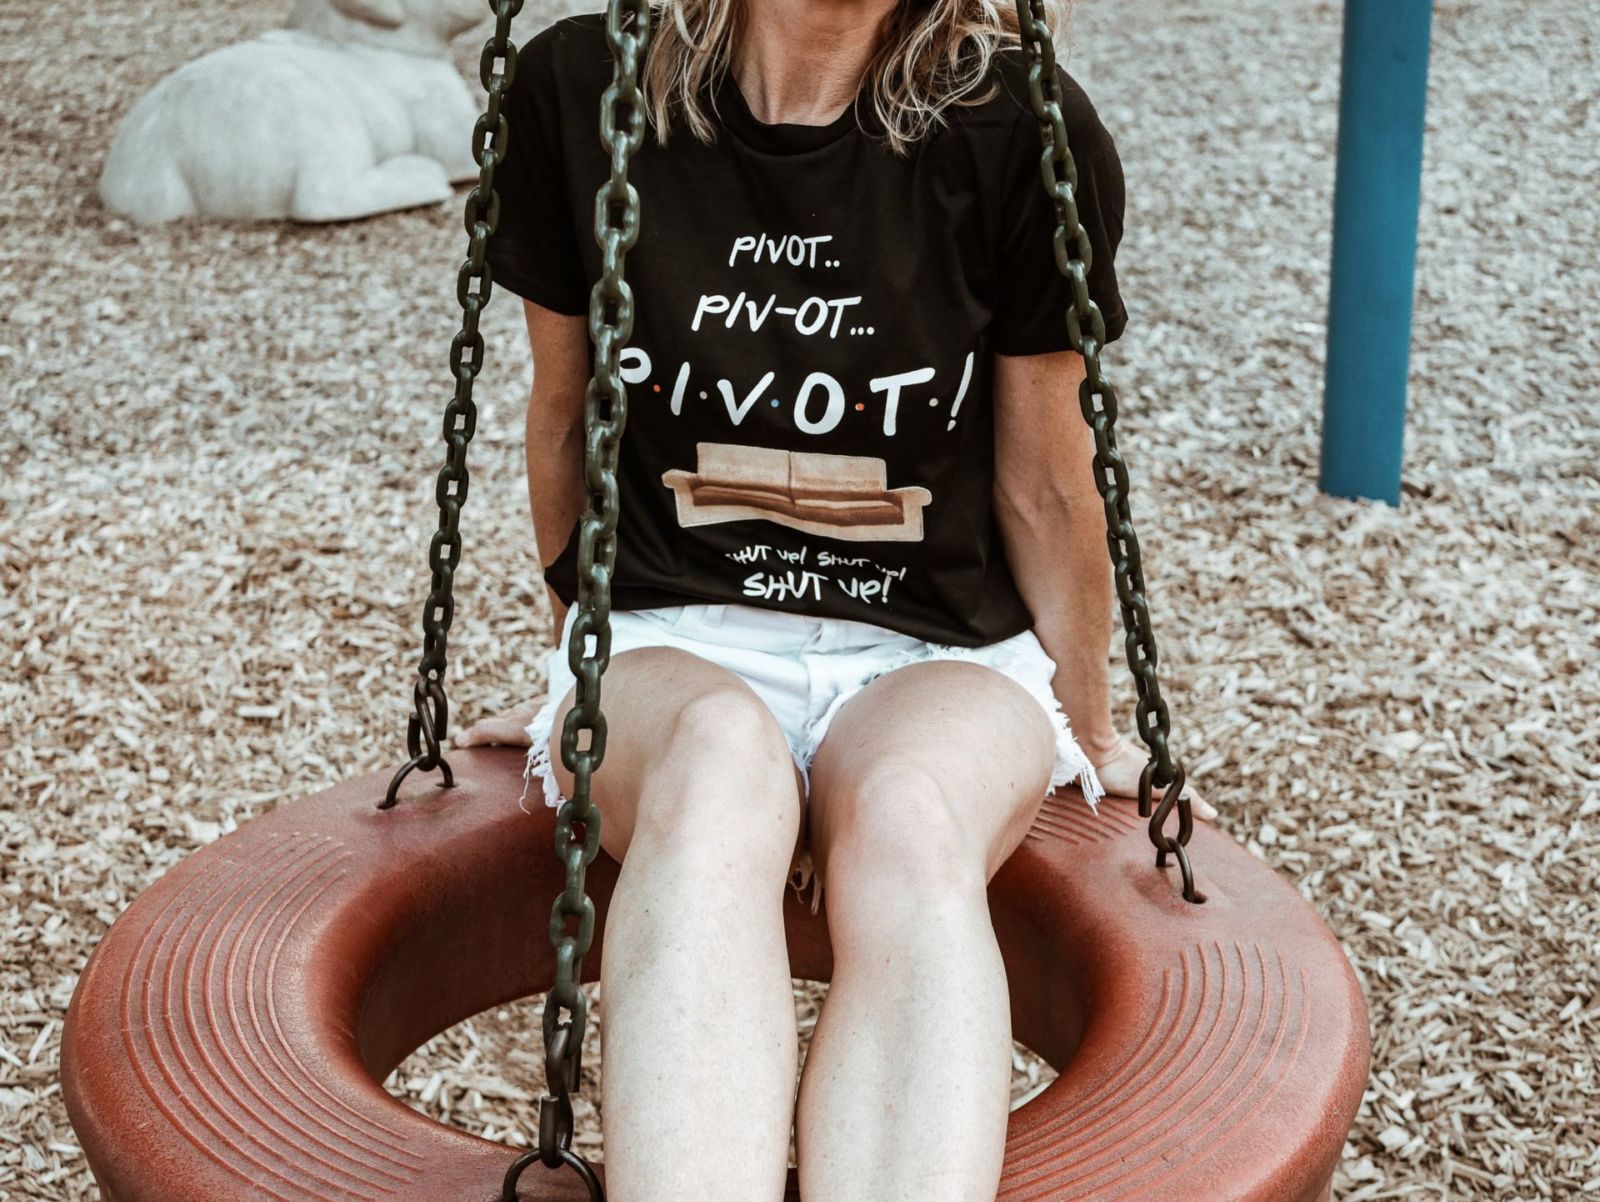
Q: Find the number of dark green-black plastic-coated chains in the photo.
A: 3